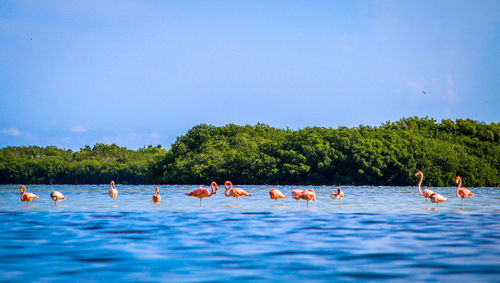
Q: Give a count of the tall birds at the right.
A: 2